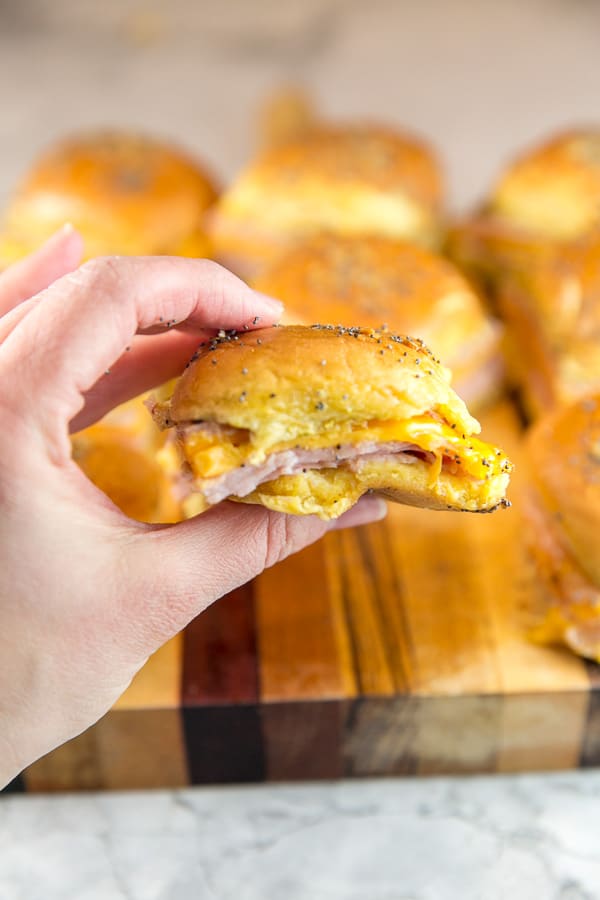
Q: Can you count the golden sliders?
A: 8